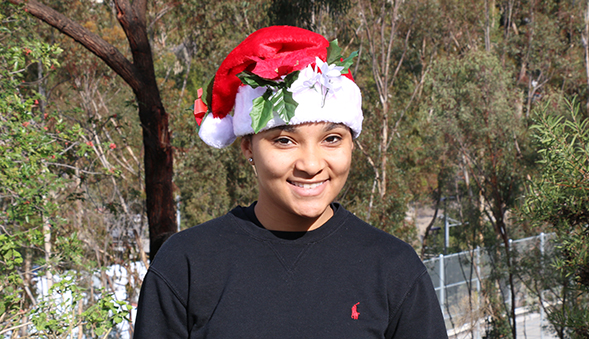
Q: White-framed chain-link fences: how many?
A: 1